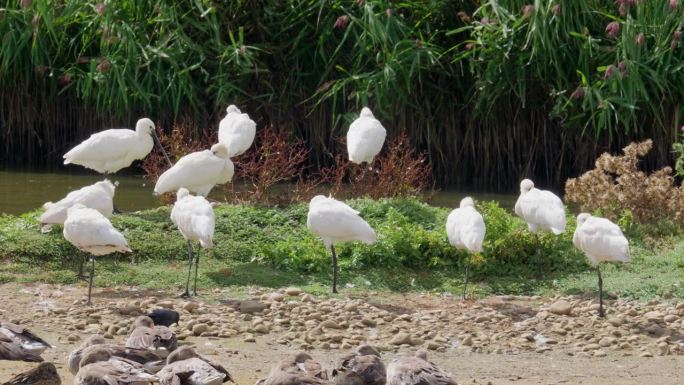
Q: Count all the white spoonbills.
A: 11